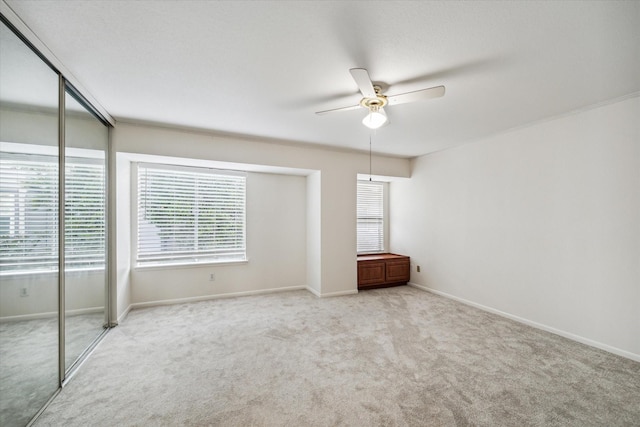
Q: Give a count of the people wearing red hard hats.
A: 0